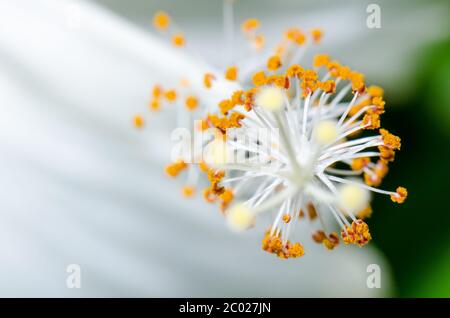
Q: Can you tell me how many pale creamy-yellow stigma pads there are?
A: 5